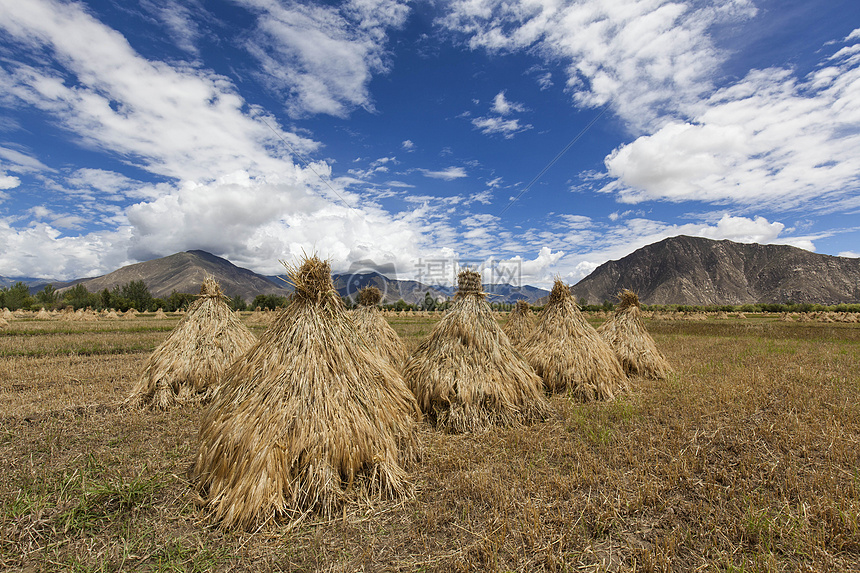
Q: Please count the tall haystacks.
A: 7